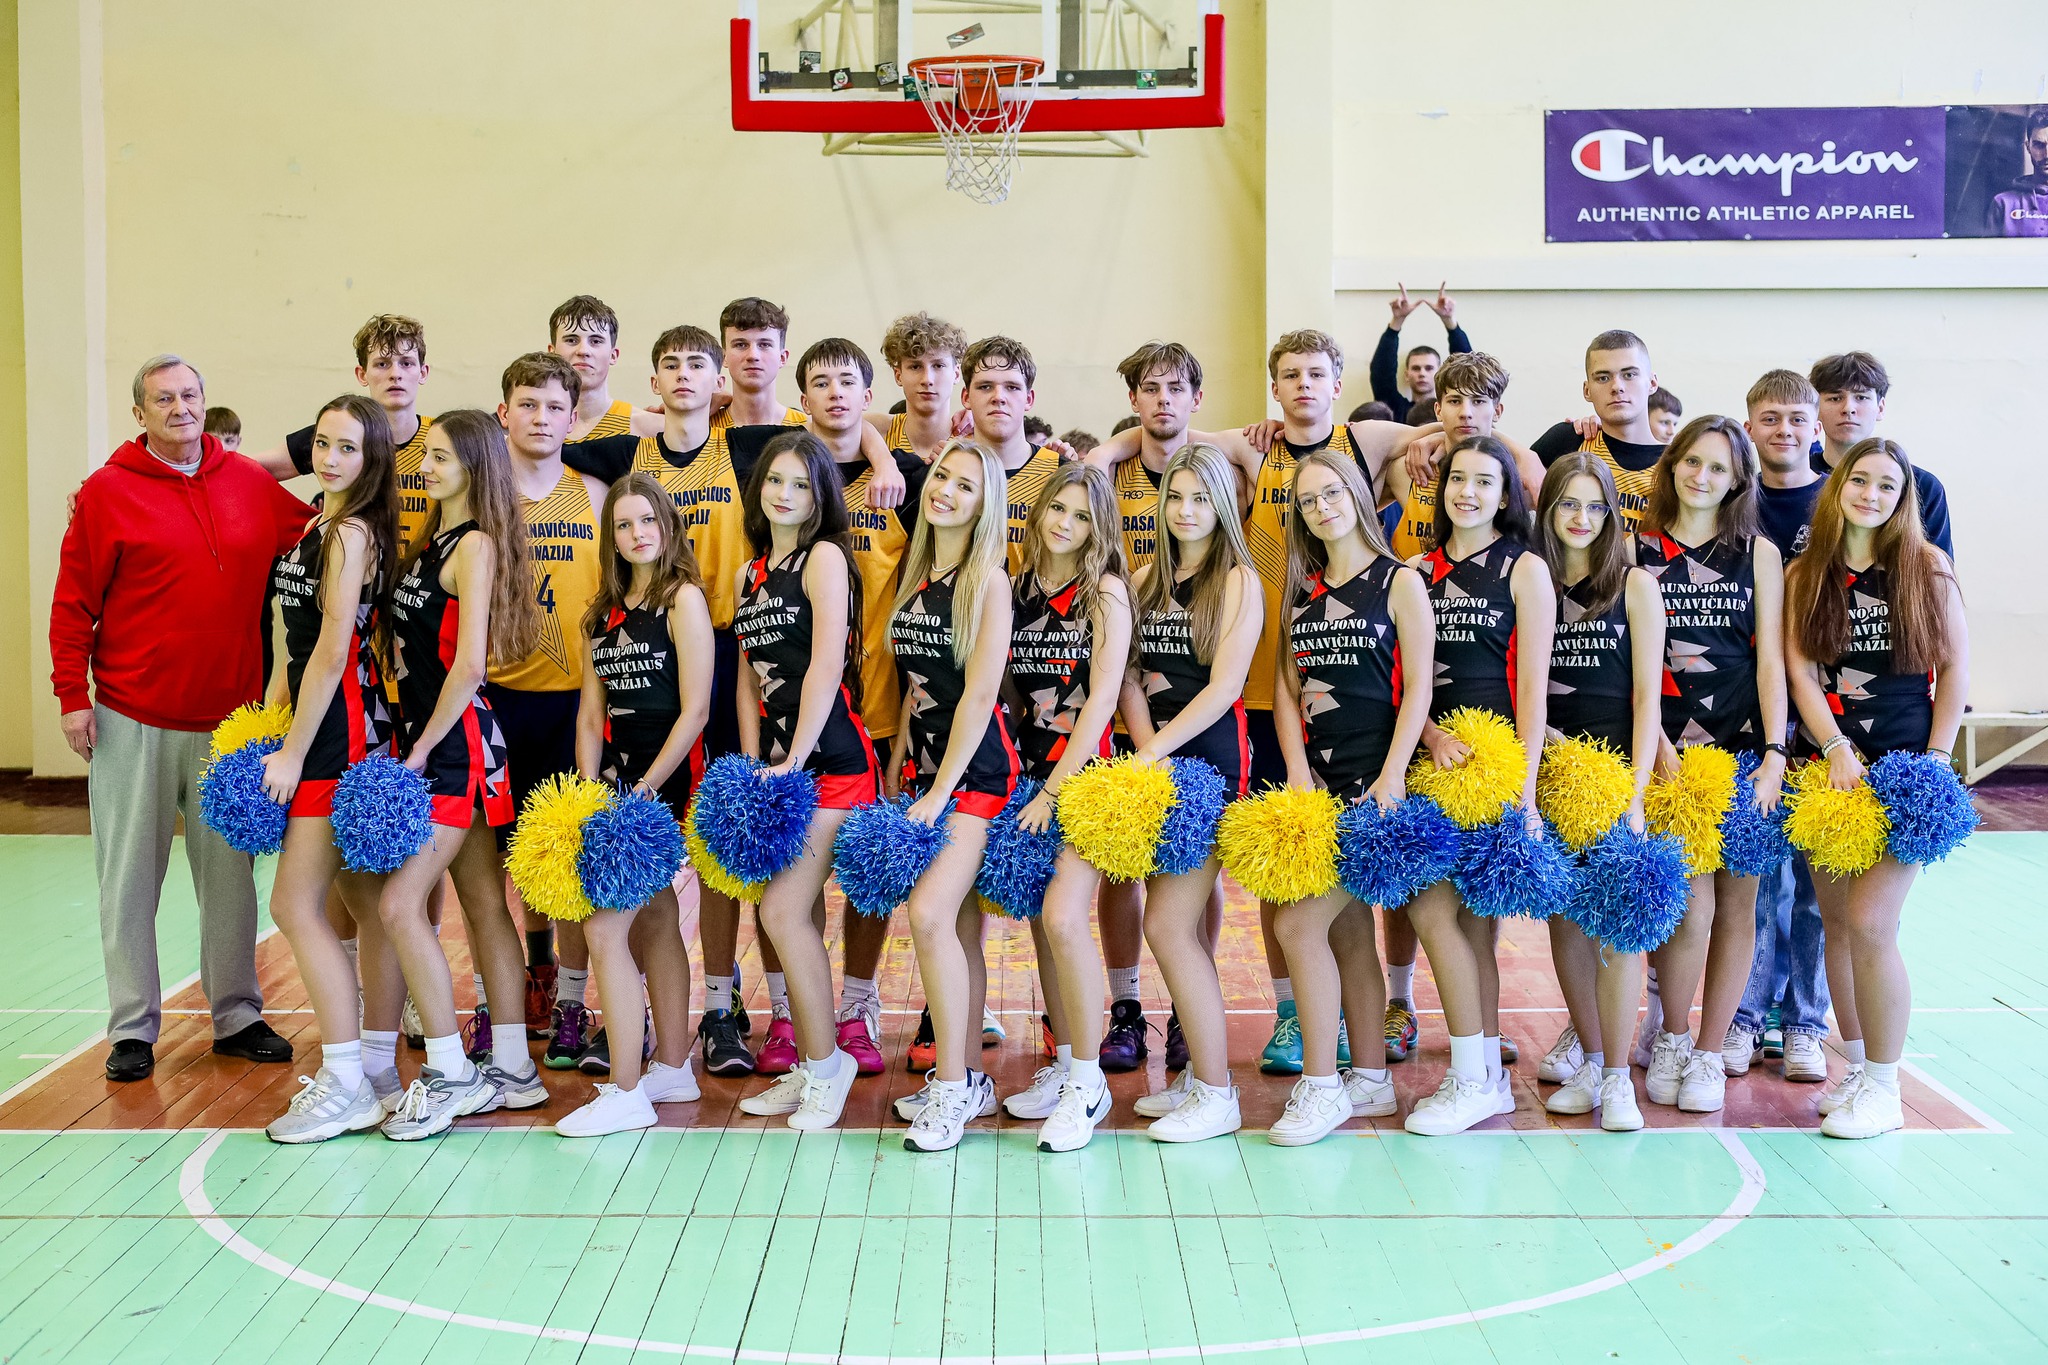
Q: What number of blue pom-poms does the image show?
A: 12